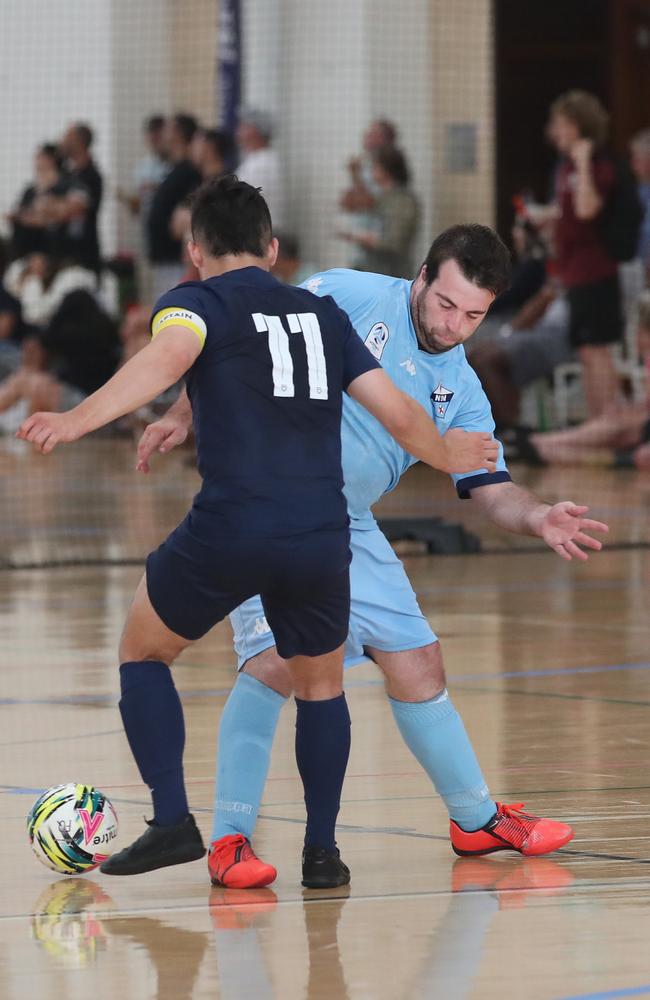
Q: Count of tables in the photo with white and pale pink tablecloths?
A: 0